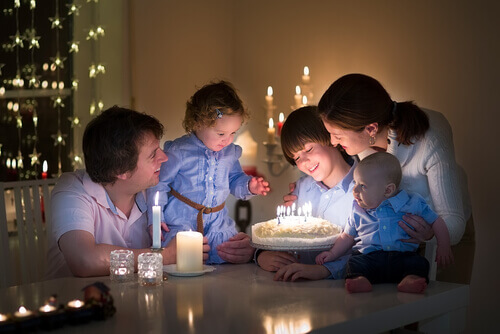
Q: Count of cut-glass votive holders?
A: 2